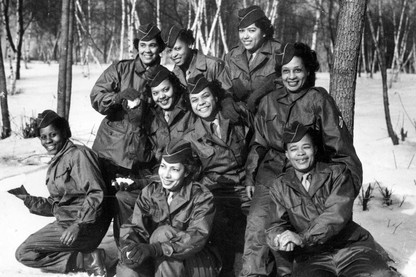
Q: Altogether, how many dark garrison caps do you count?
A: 9